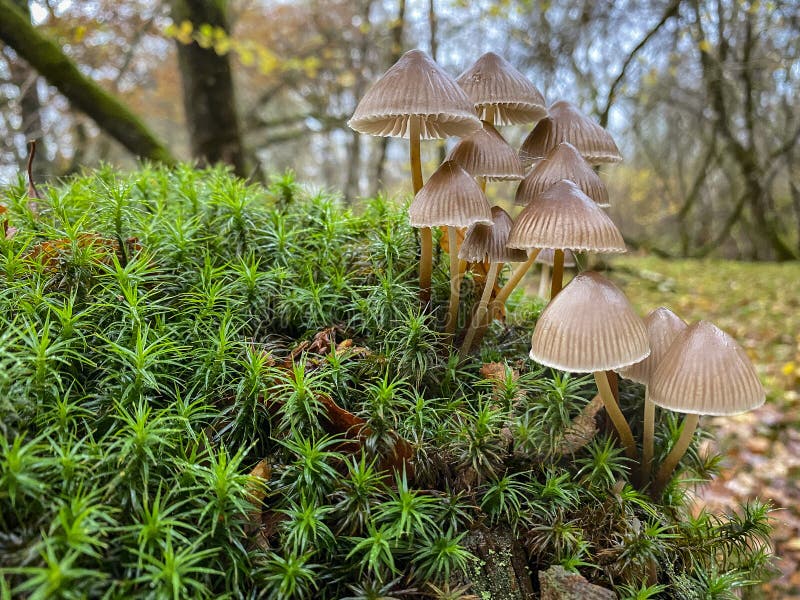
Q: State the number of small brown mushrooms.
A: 11